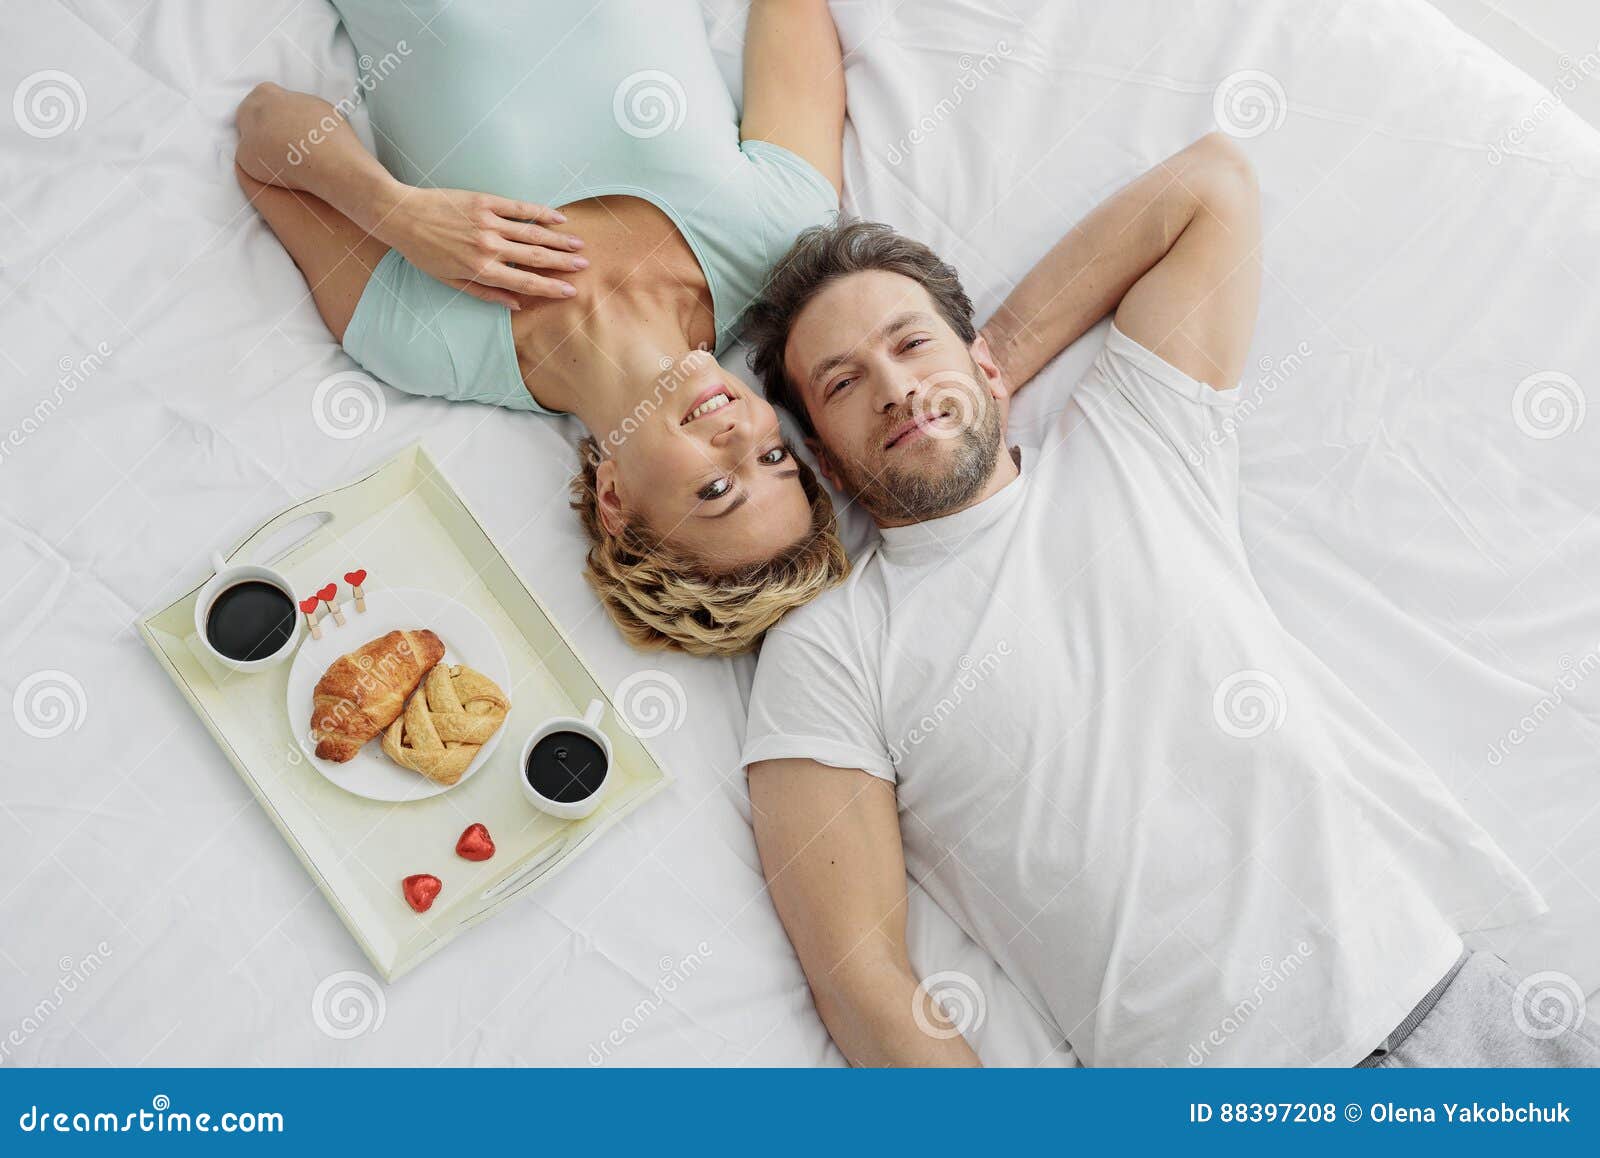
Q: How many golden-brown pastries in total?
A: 2